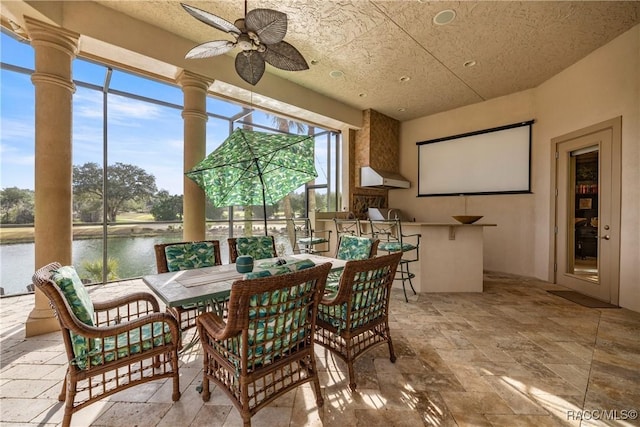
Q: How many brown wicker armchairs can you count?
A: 6